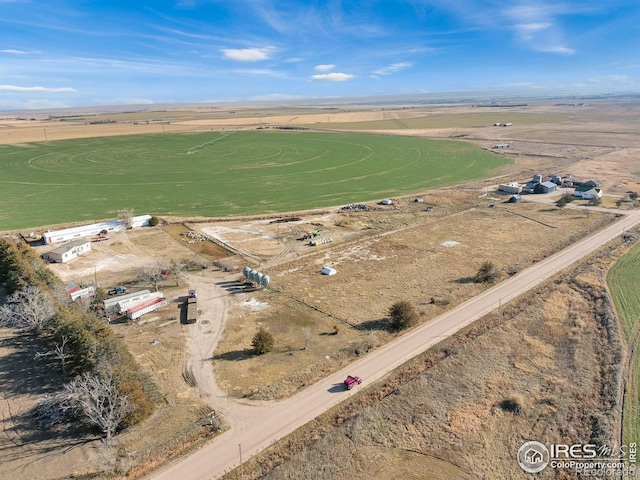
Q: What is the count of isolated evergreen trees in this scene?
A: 3